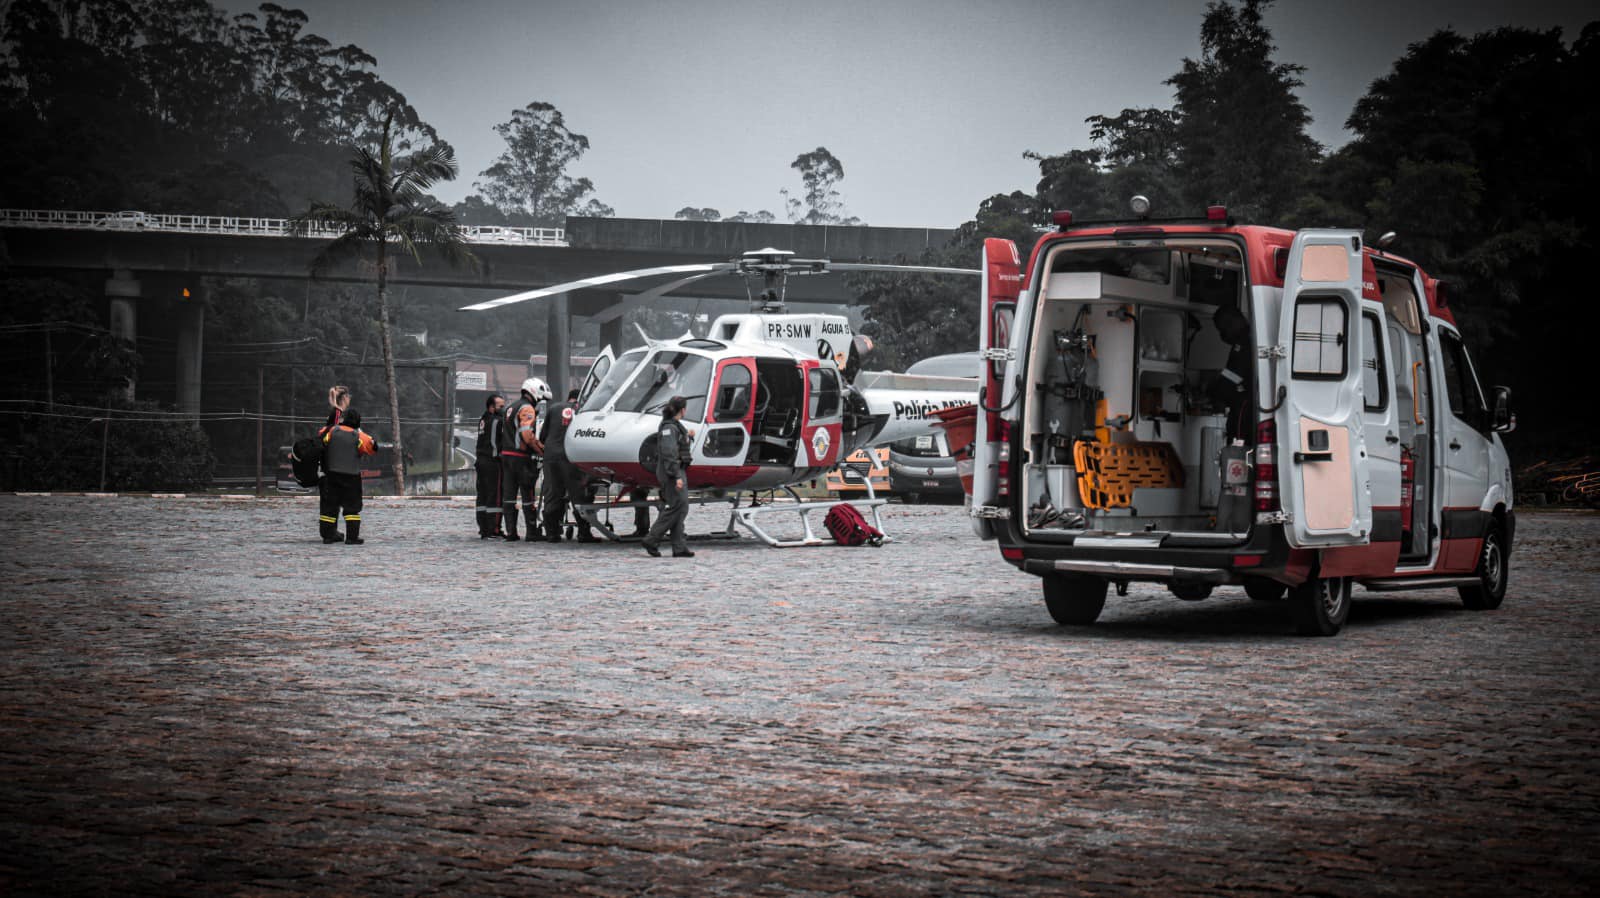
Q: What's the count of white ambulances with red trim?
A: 1